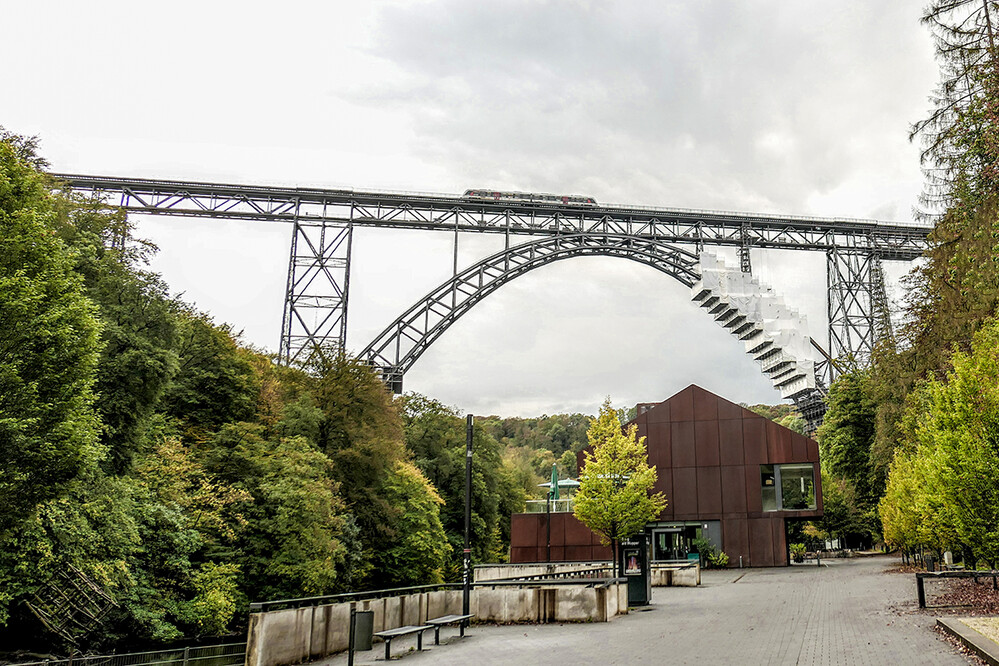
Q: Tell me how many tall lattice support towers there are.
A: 2